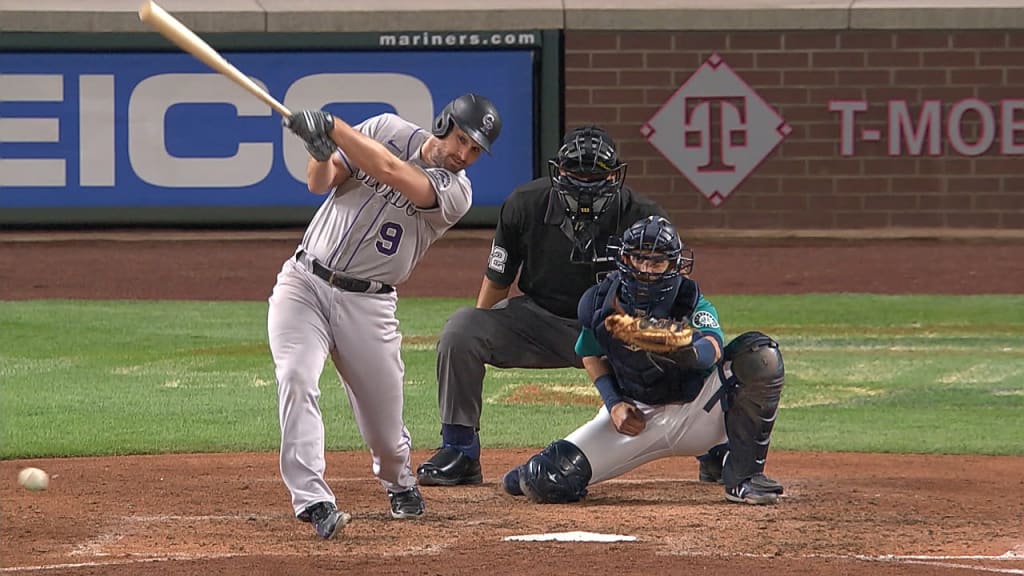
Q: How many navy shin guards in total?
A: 2